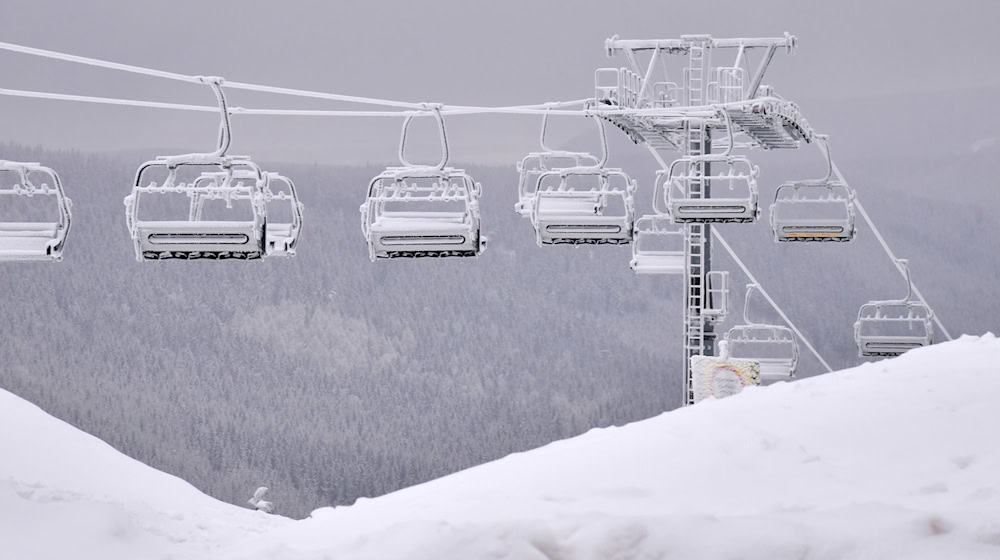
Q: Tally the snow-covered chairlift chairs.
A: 11